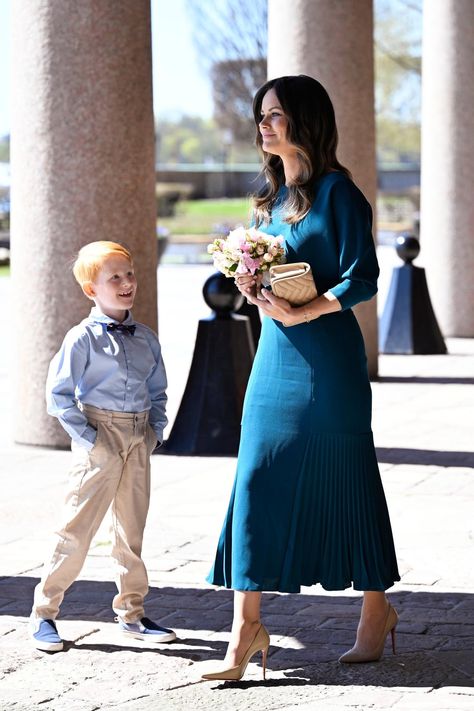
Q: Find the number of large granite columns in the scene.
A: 3